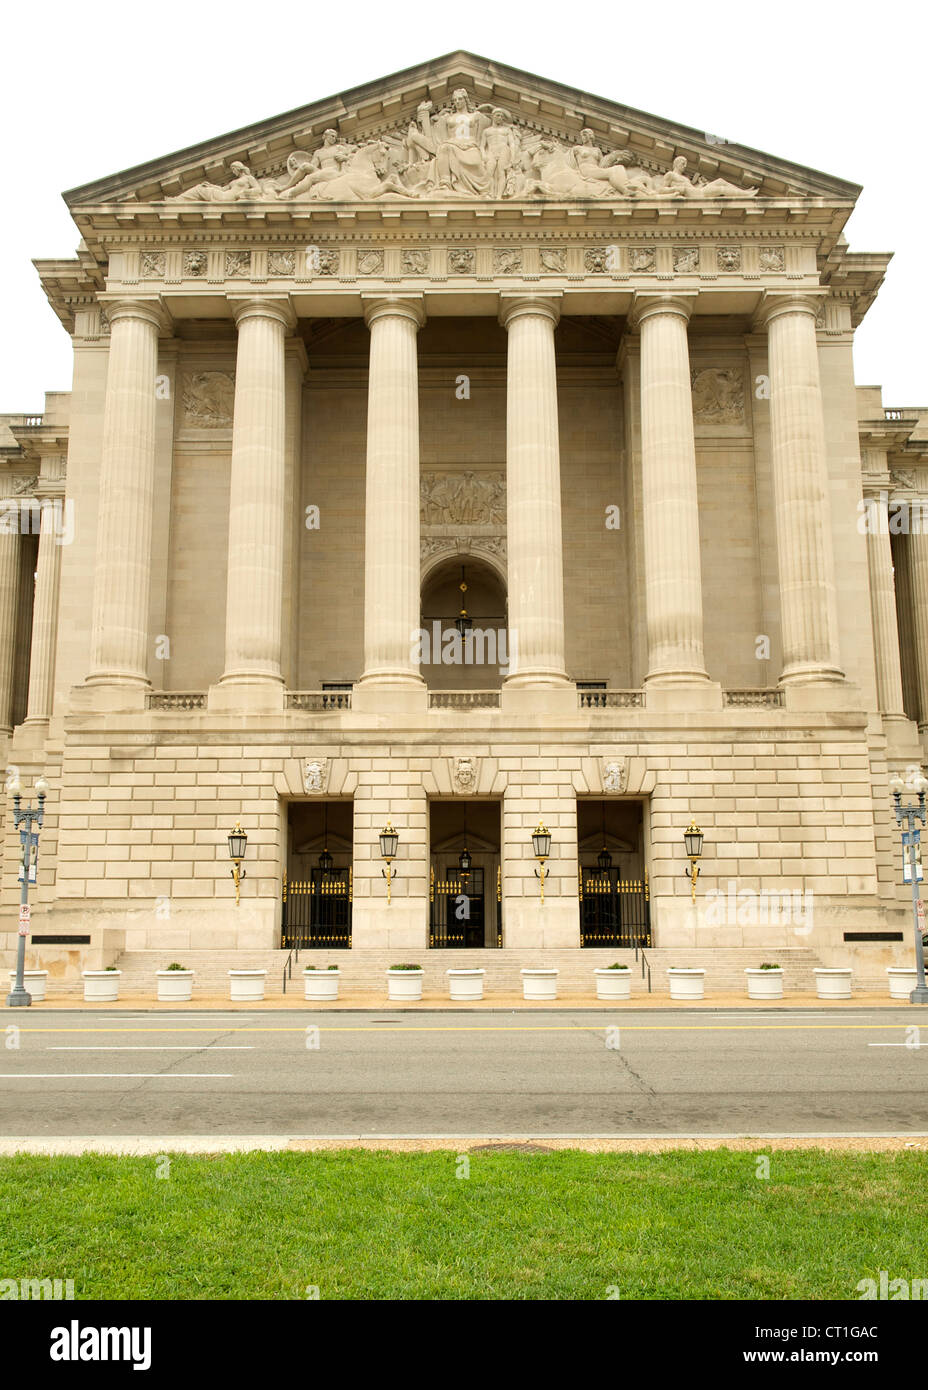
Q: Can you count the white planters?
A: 13